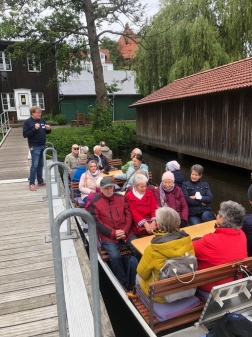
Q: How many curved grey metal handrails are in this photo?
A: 4